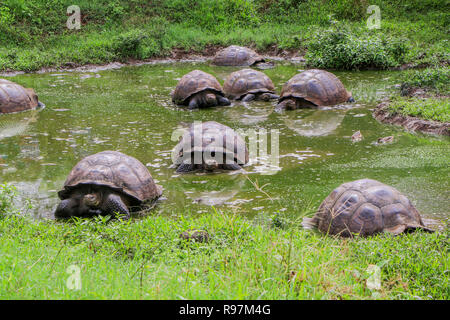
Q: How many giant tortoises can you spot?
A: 8